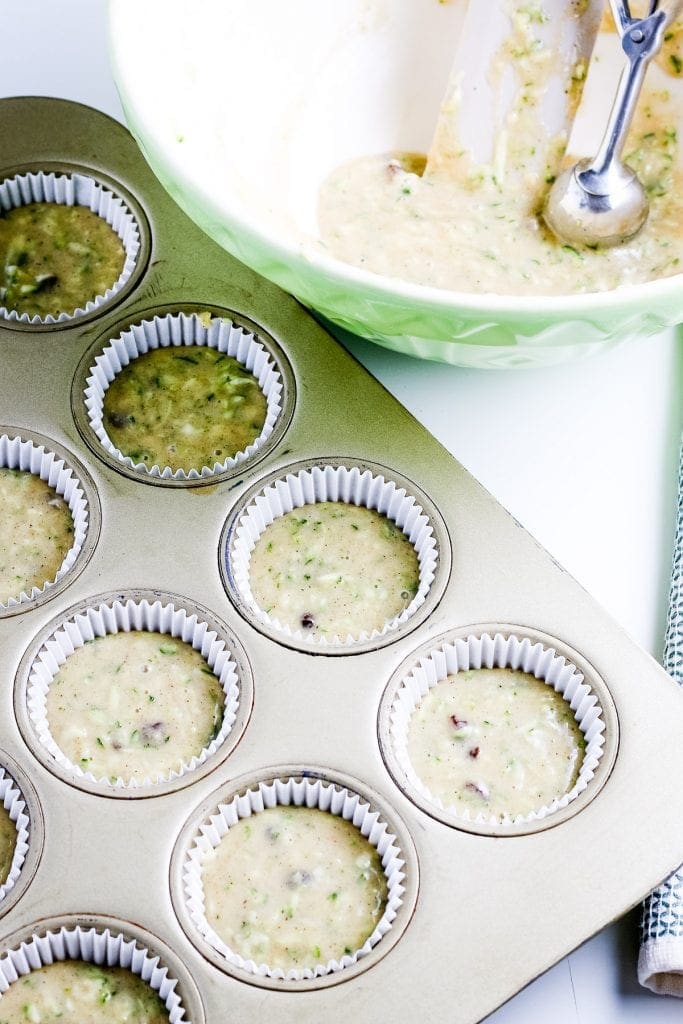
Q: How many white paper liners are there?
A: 9